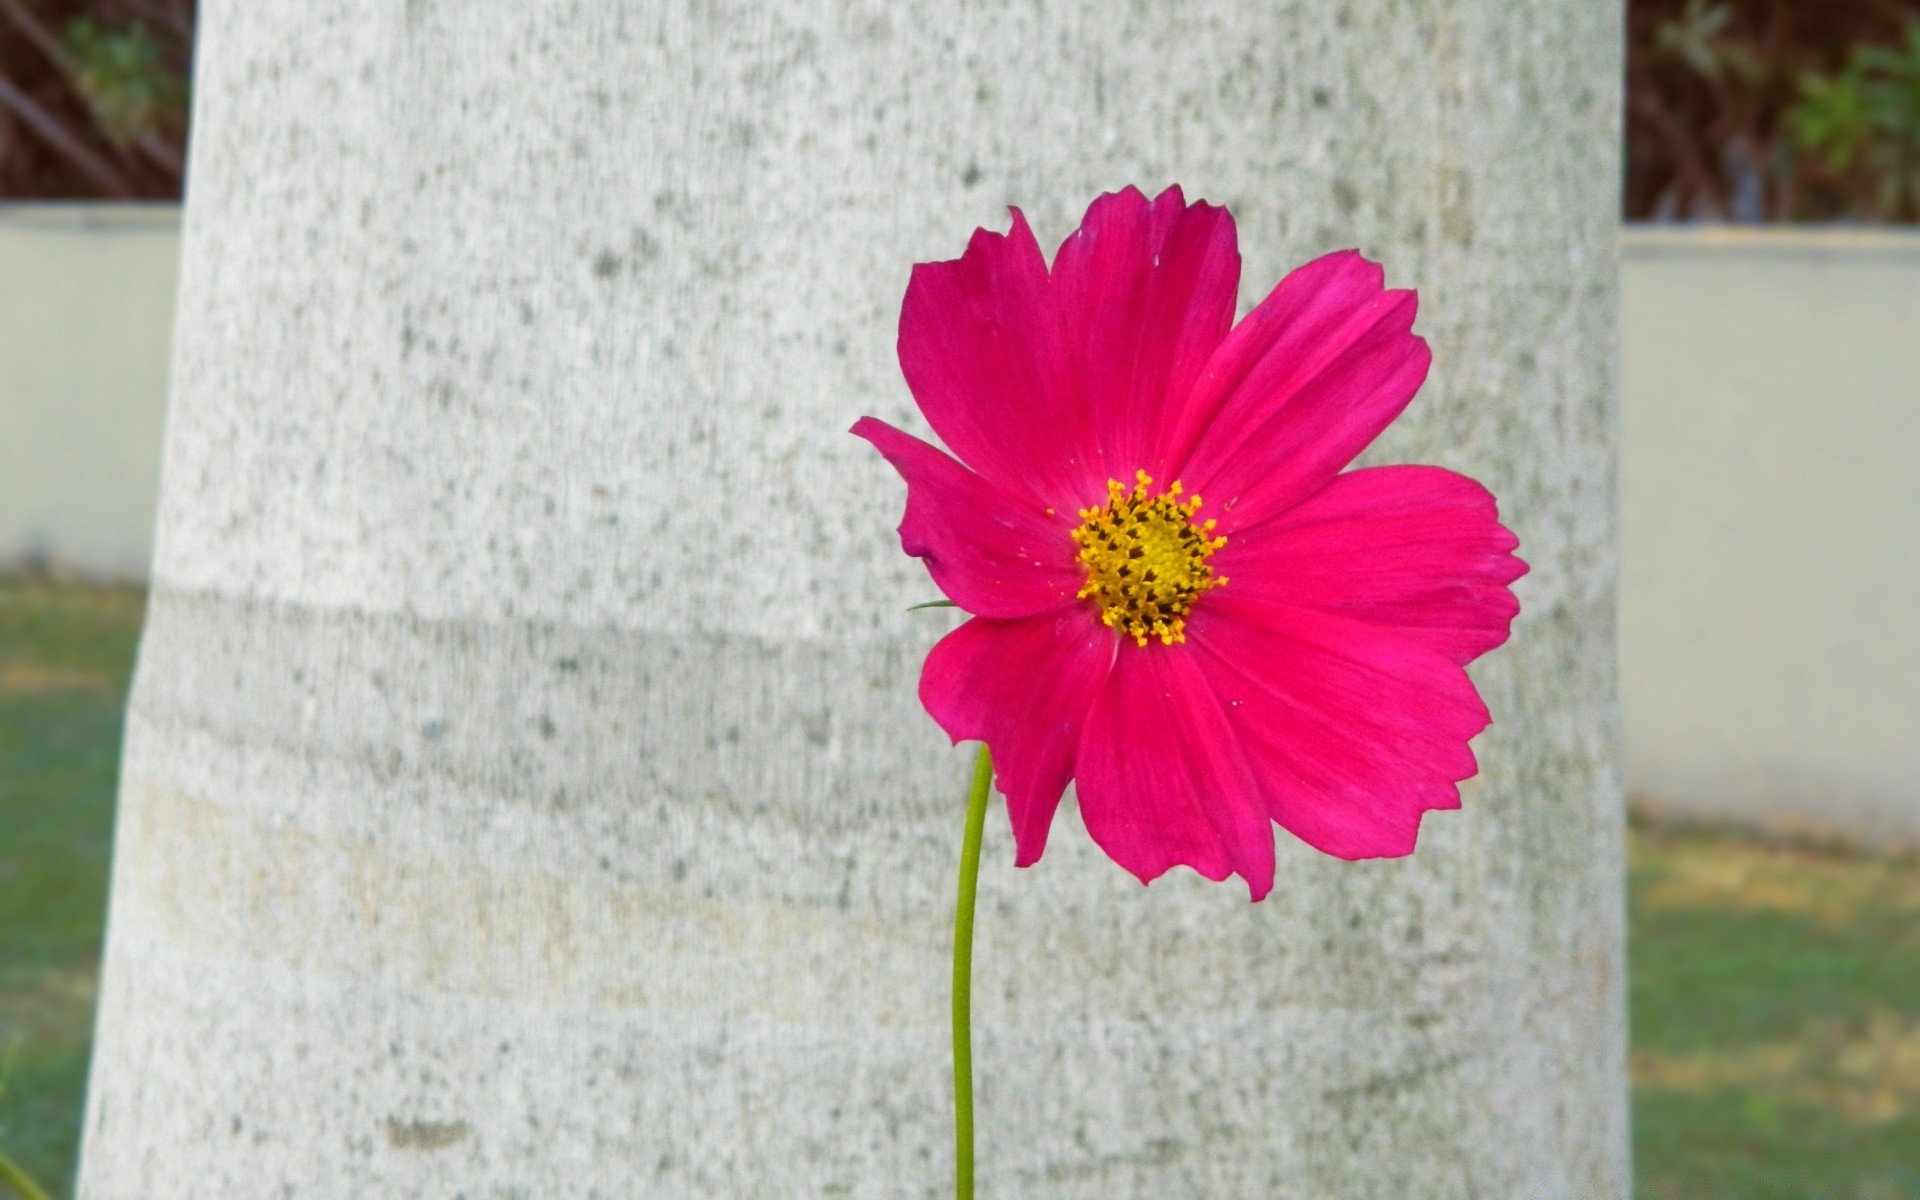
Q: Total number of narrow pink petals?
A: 8